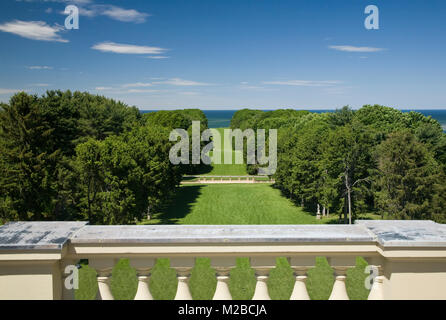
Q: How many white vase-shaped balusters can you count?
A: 8